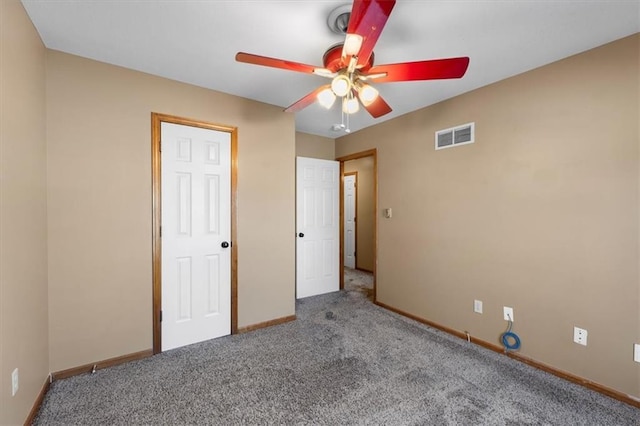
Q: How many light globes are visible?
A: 4